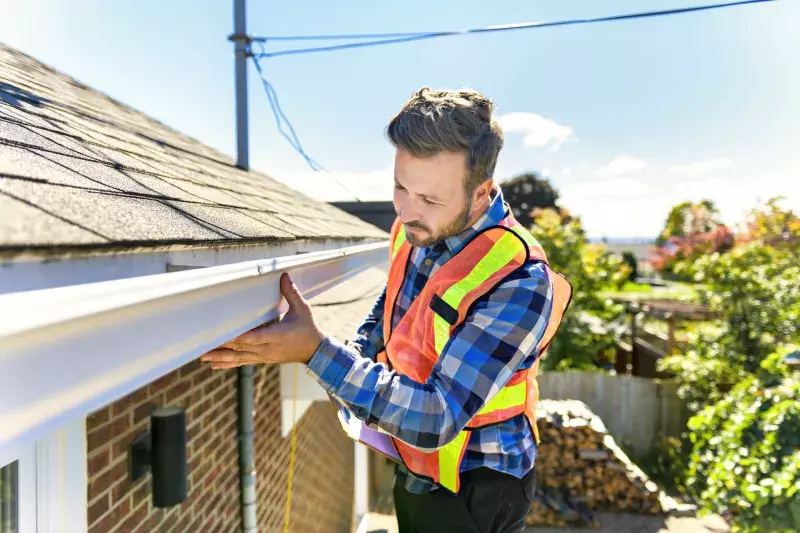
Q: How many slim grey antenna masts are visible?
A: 1